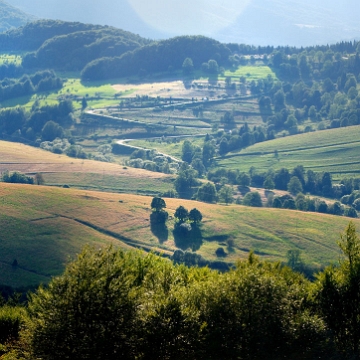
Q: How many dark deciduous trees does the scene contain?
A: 3